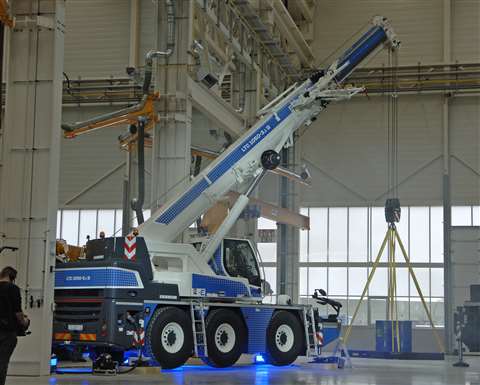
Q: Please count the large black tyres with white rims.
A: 3